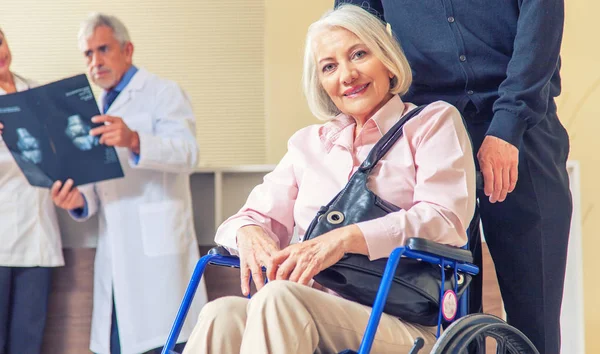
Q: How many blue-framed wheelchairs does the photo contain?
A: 1